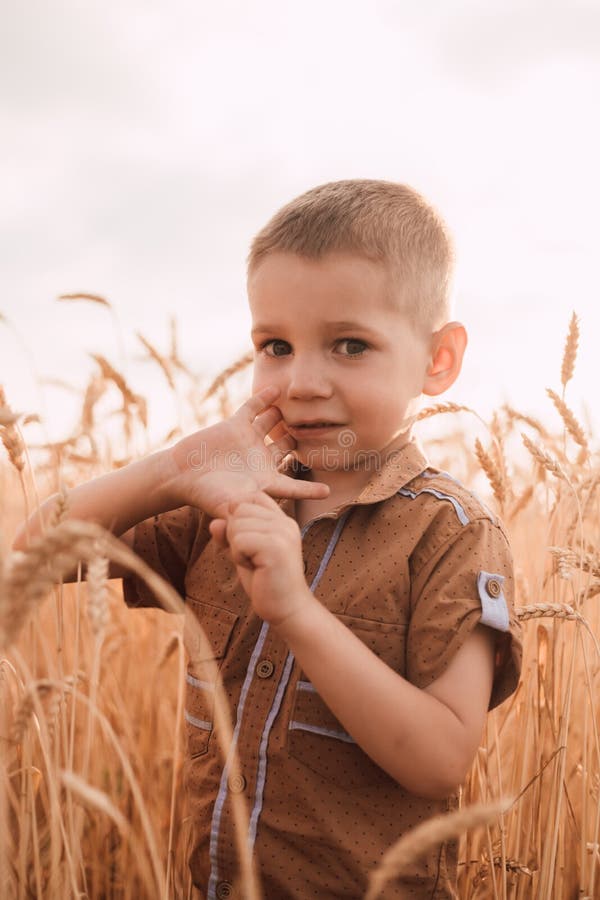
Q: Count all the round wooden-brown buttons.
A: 4